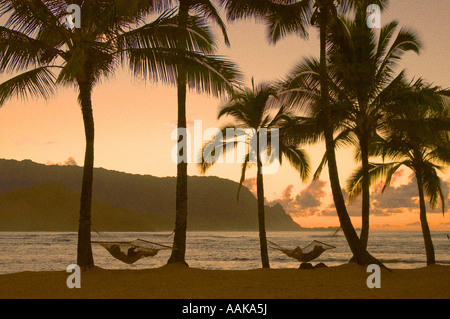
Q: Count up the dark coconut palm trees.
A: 6